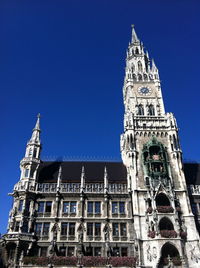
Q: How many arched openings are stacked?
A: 3